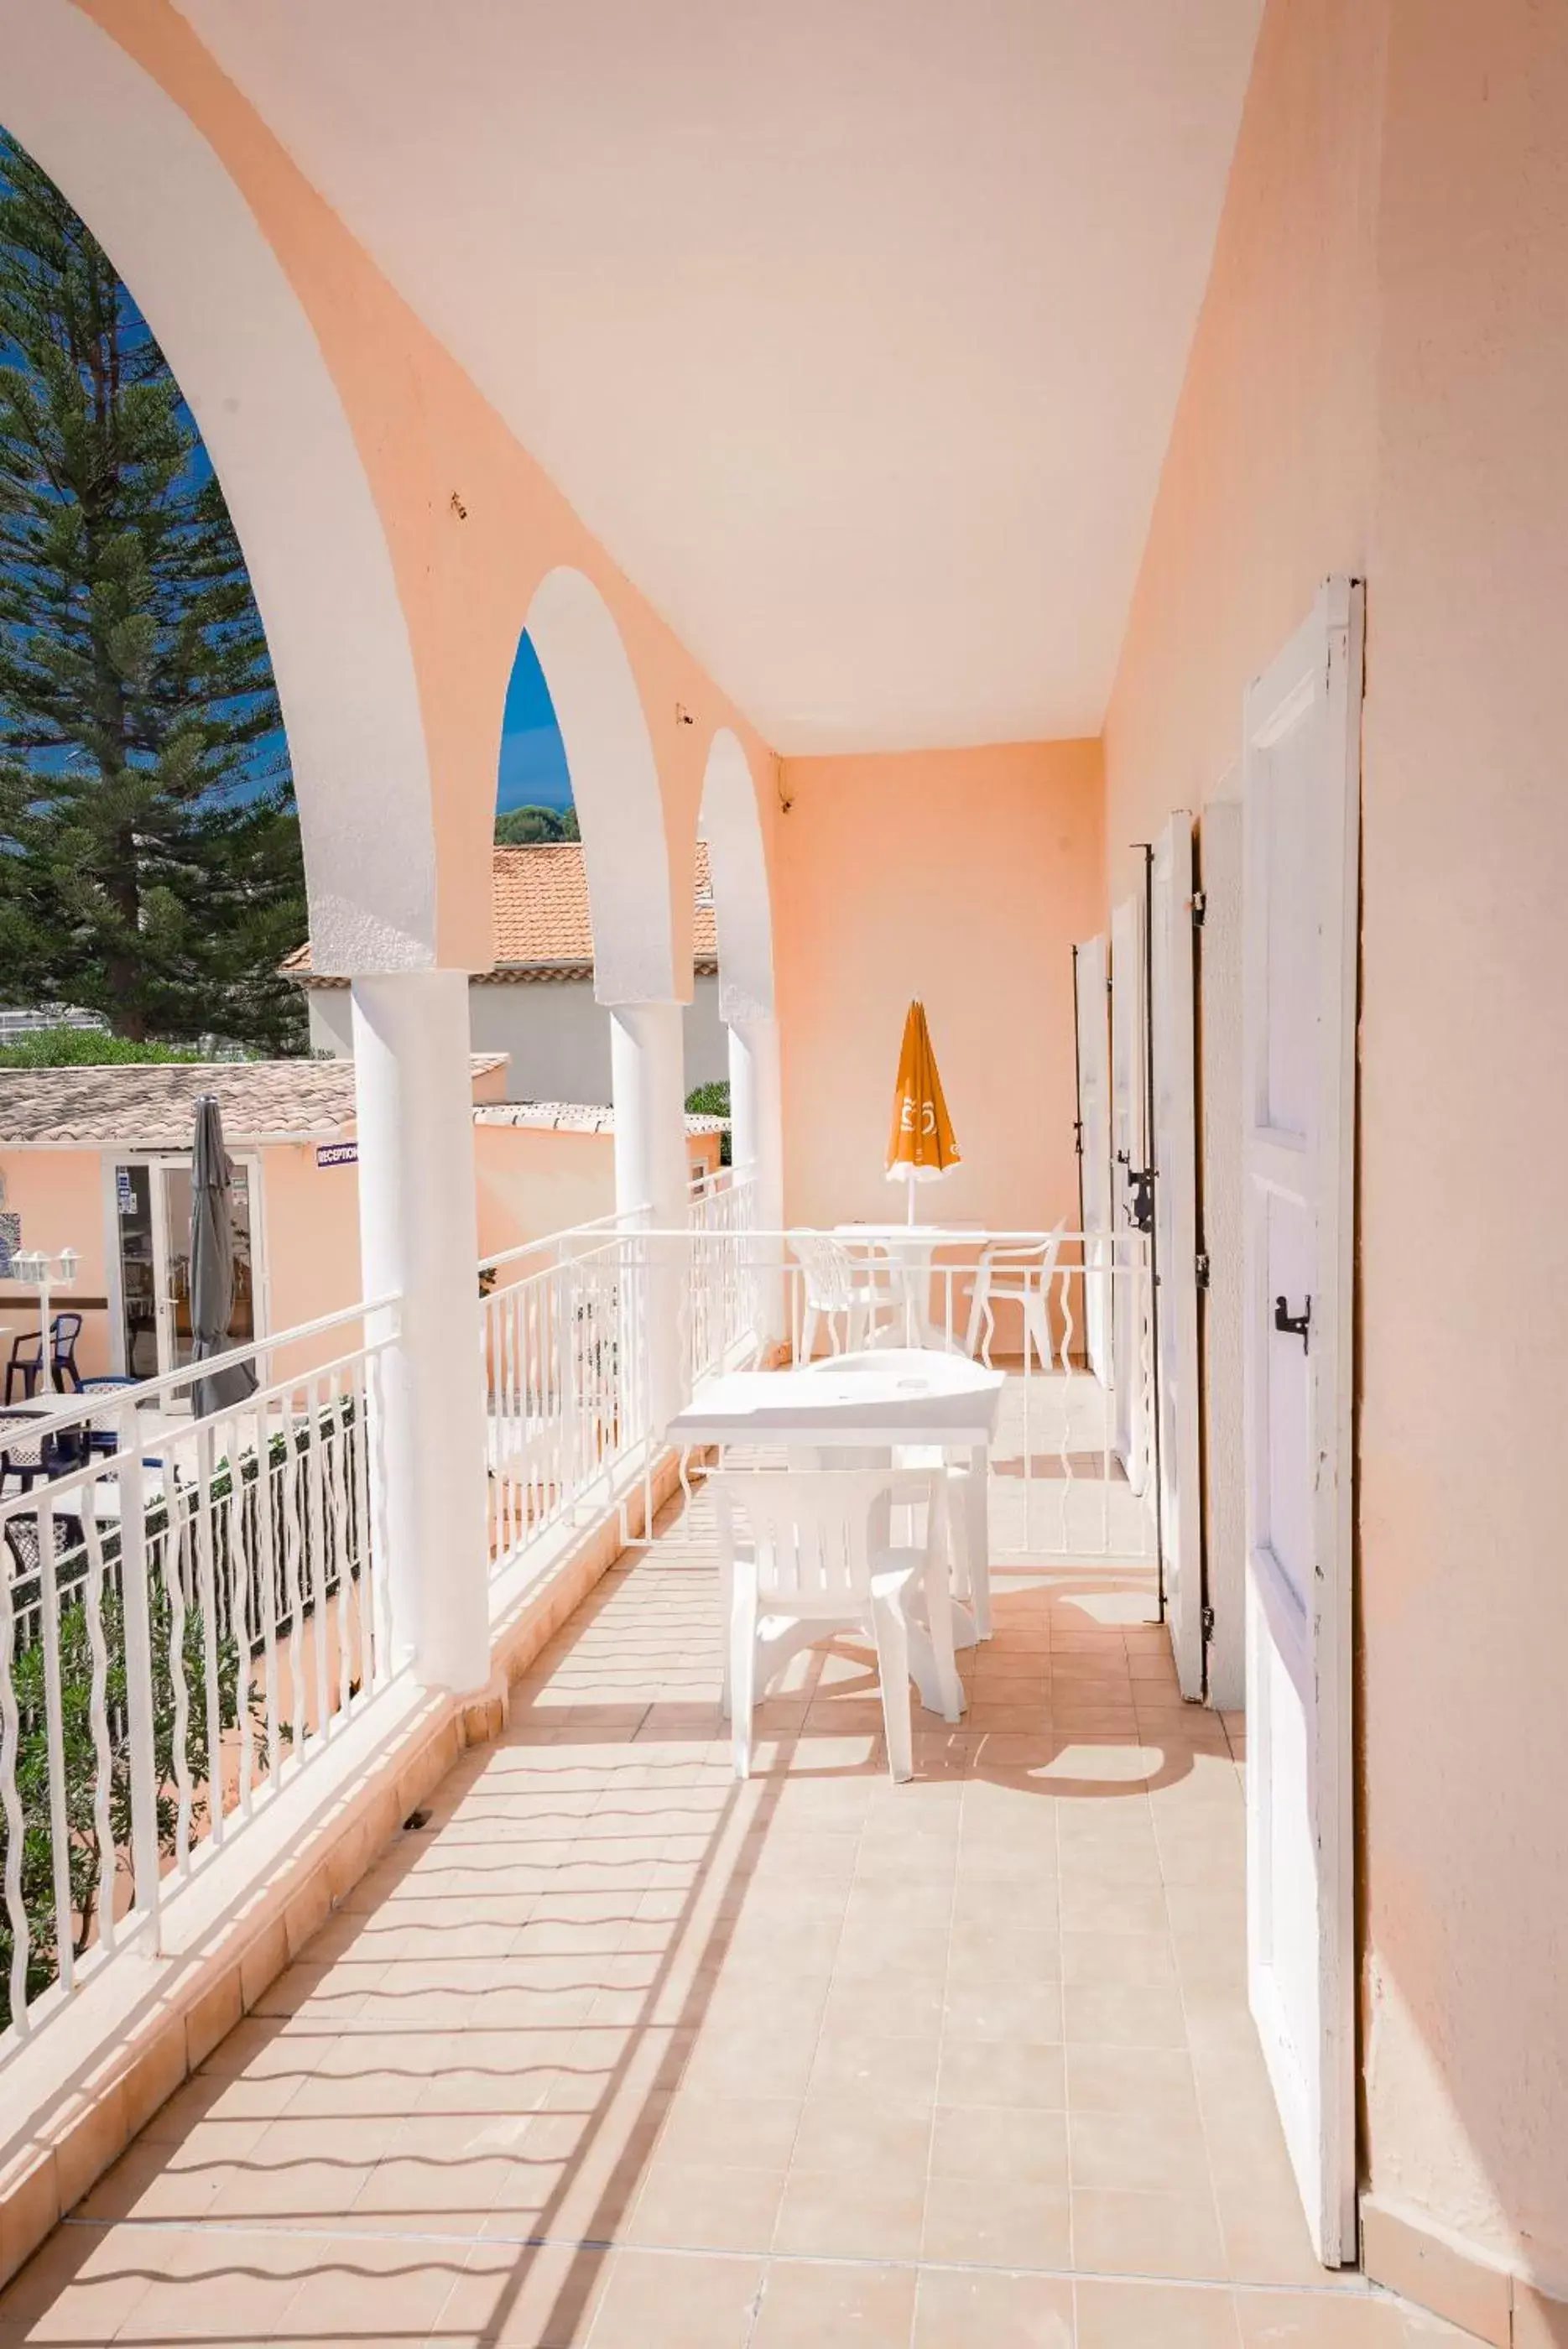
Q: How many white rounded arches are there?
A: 3